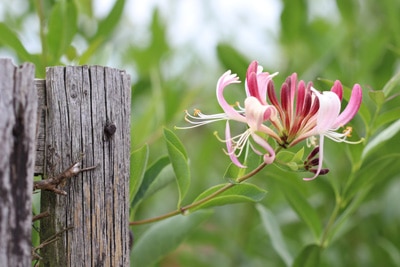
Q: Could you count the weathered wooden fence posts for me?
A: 2